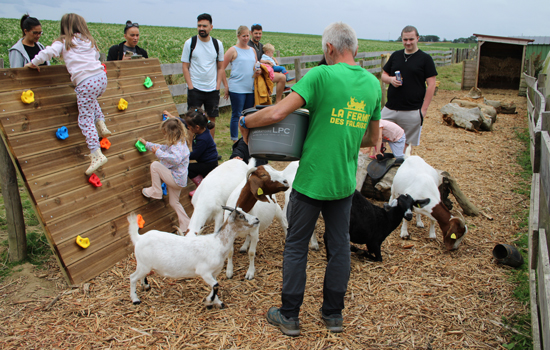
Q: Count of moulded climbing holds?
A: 12